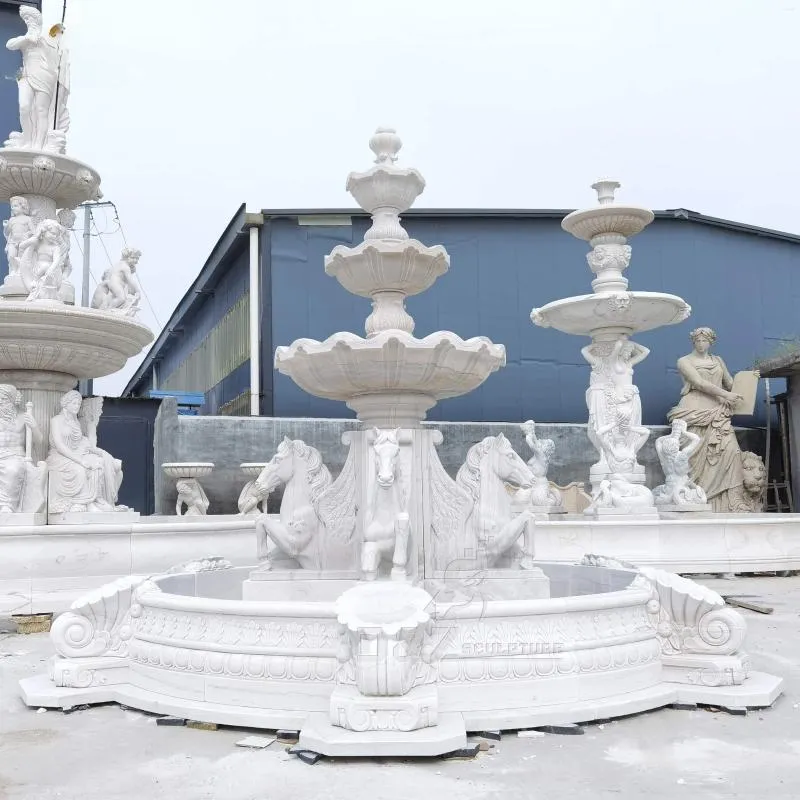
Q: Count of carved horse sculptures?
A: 3